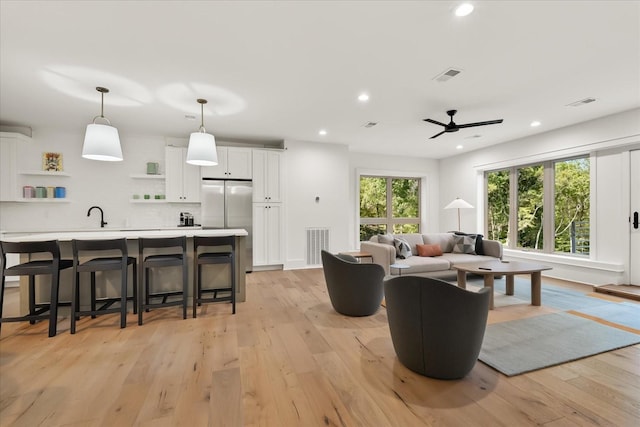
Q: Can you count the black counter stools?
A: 4